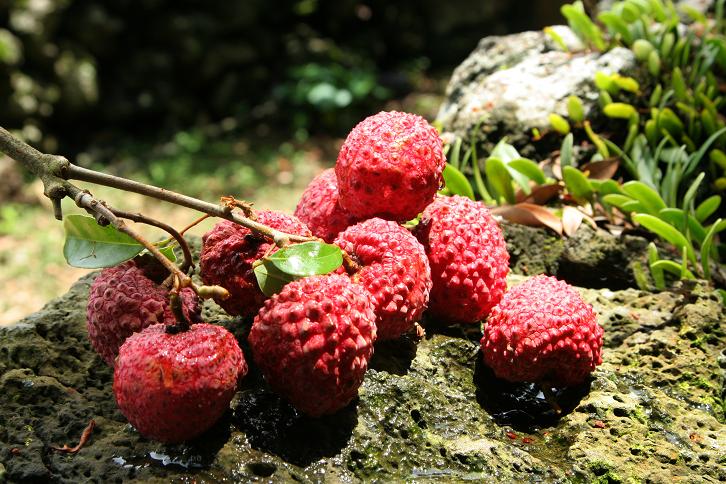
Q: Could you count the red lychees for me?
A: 9